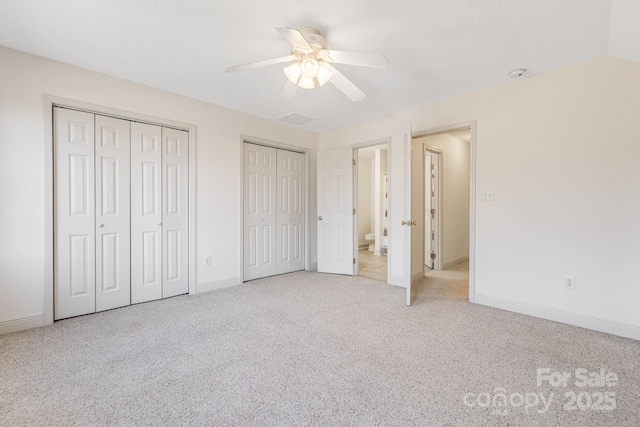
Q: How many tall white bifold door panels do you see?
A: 8